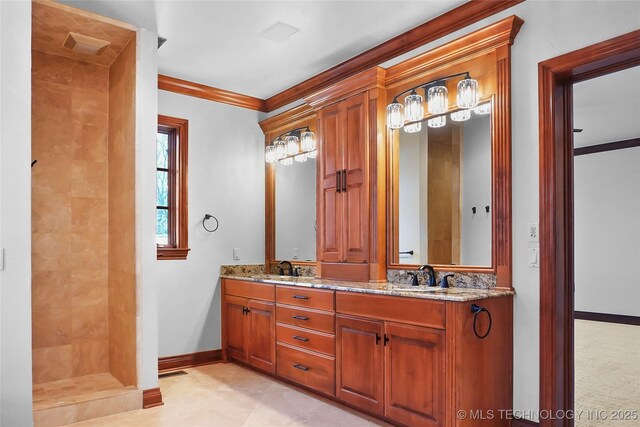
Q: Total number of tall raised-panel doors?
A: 2